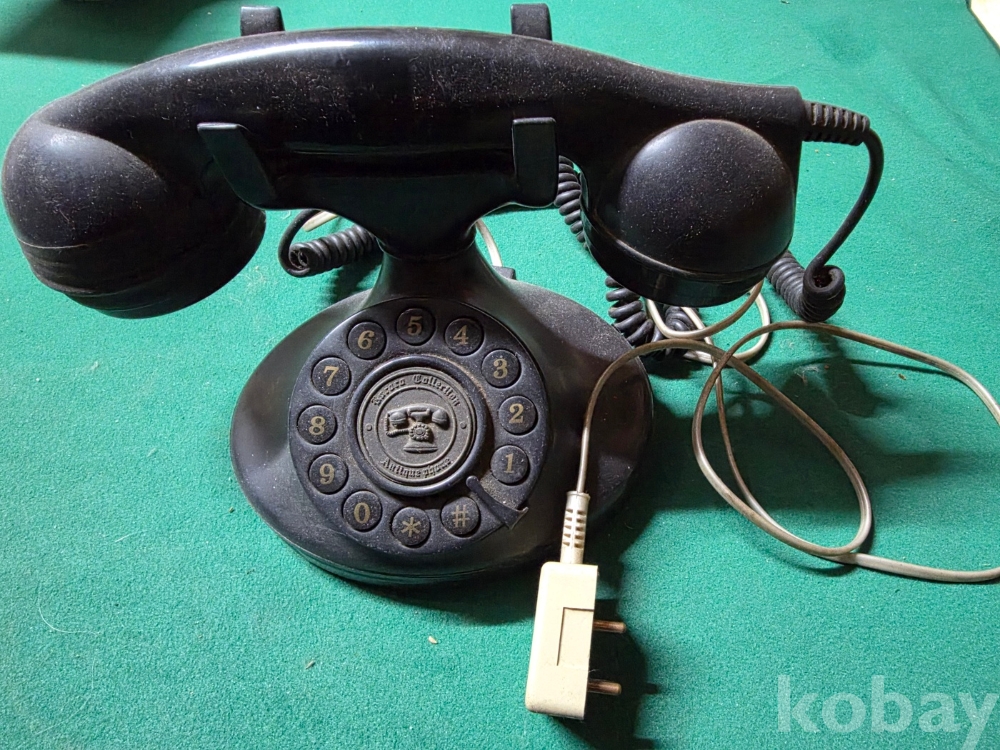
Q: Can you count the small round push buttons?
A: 12